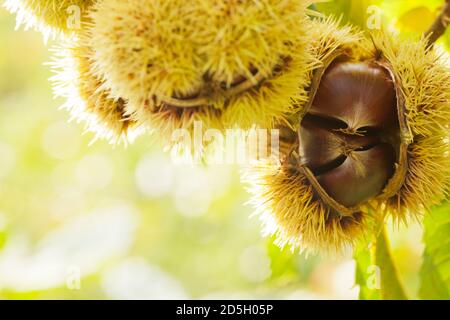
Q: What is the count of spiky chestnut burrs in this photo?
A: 4